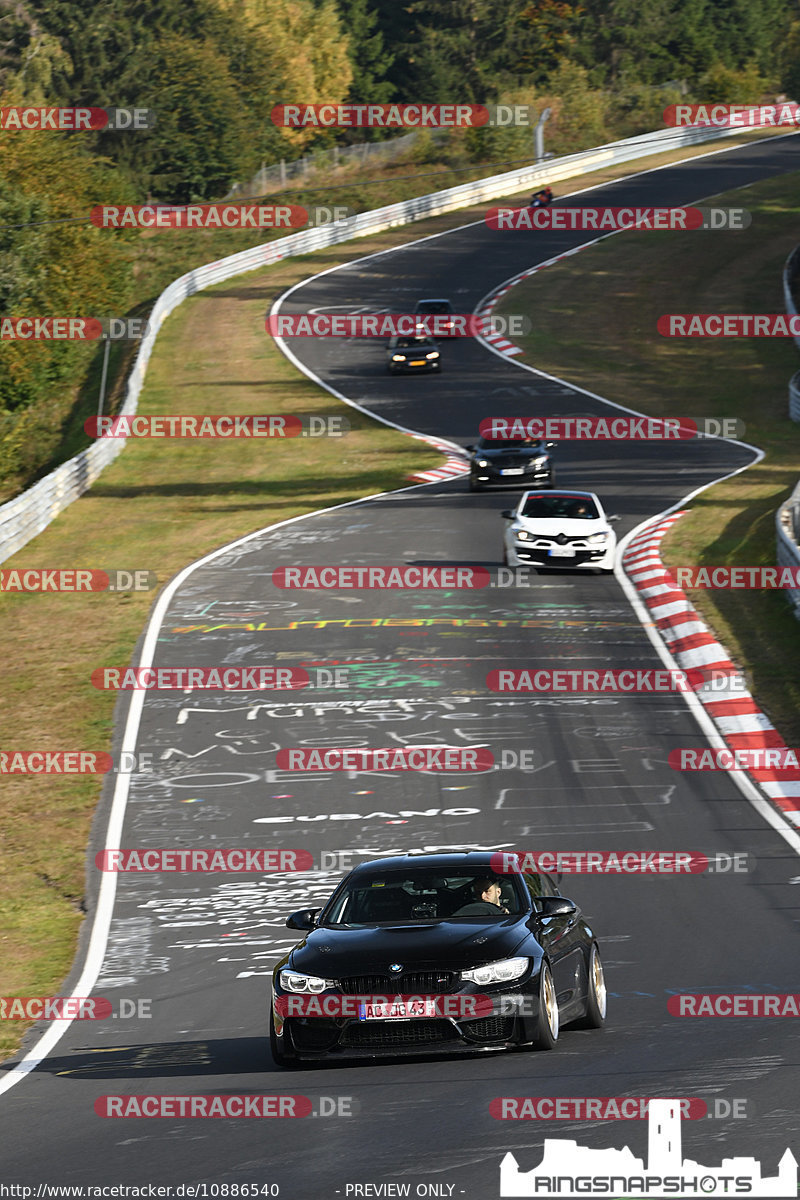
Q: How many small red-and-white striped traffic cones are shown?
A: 0